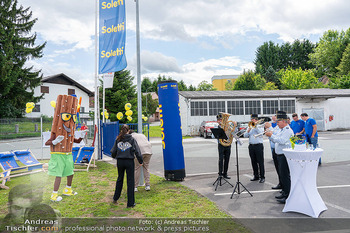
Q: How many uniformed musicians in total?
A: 4